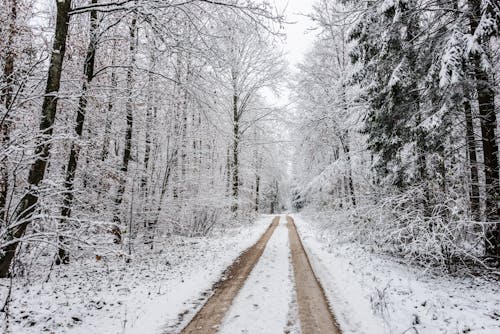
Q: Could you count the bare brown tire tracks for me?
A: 2